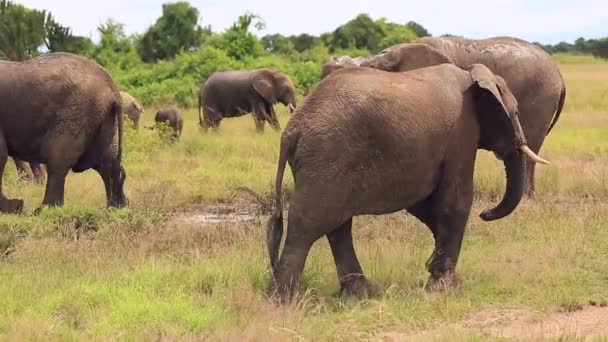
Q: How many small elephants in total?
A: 1